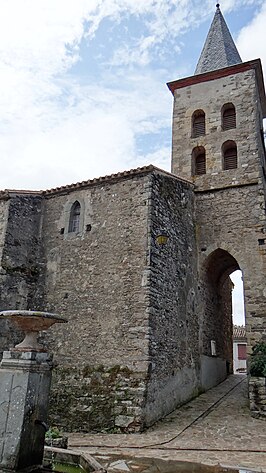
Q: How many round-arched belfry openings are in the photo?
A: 4